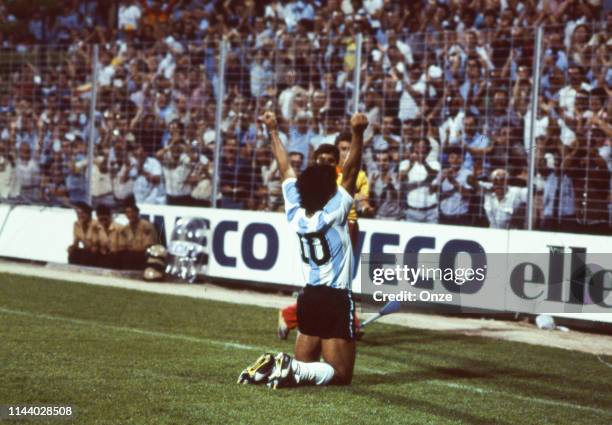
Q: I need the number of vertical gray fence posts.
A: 4